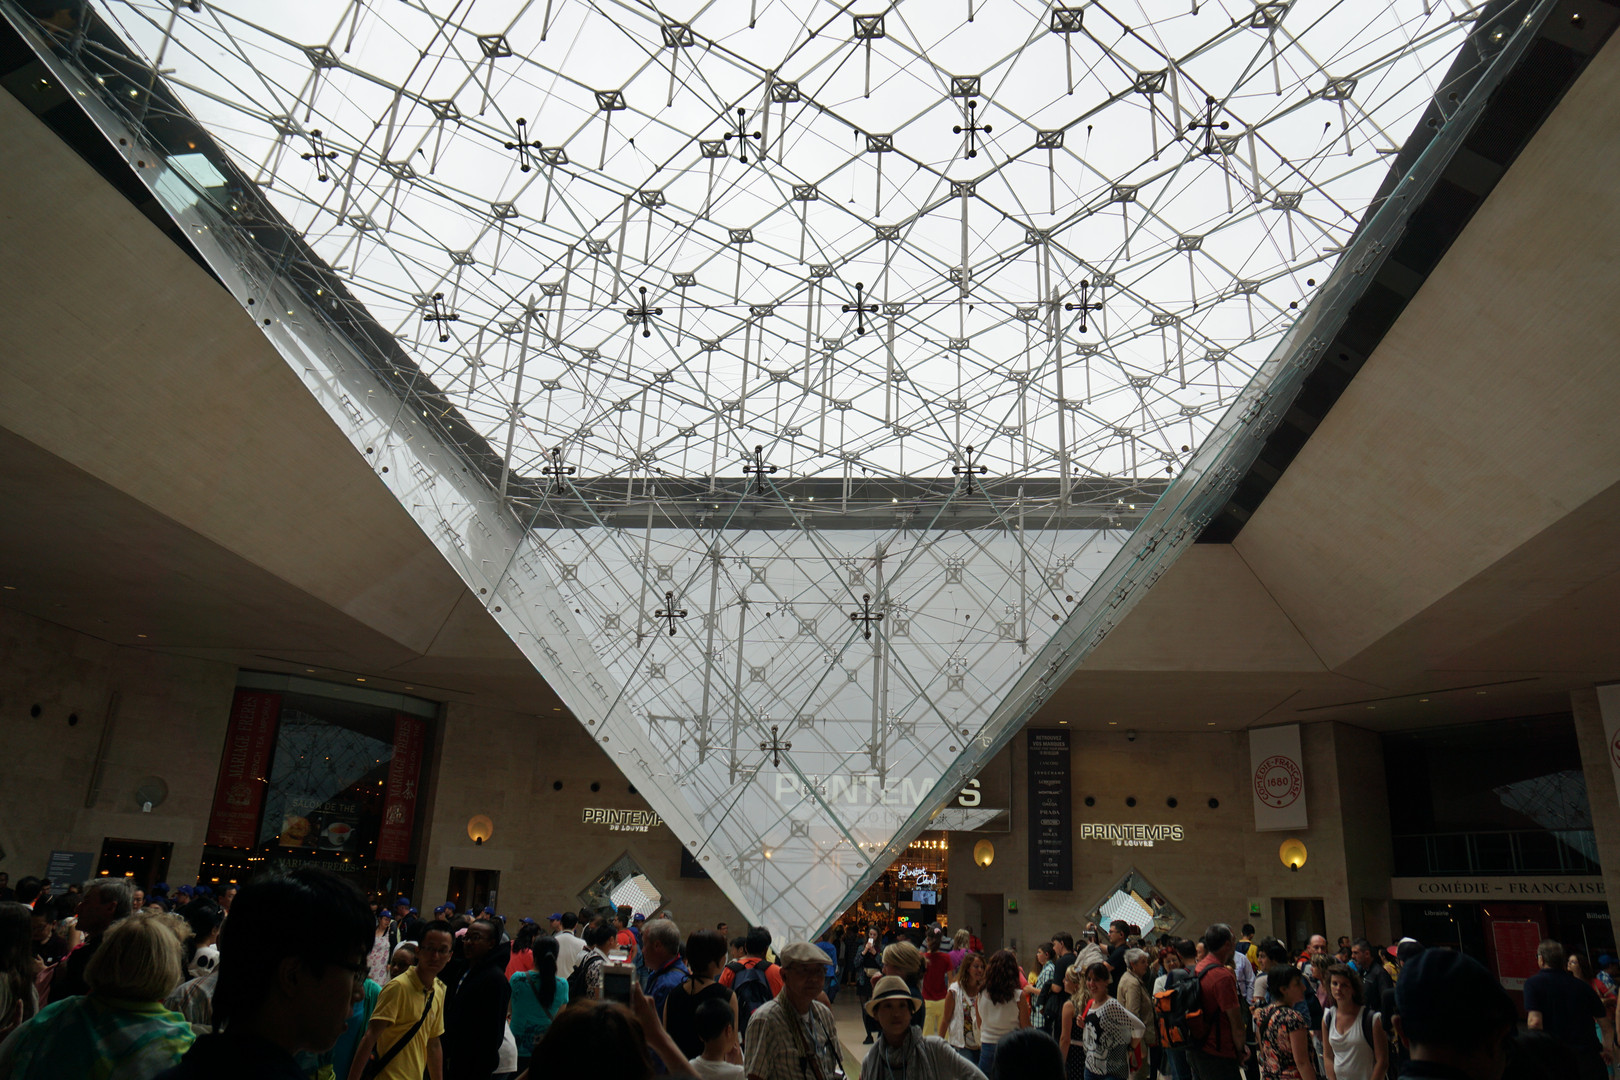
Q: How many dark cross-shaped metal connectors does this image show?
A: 15